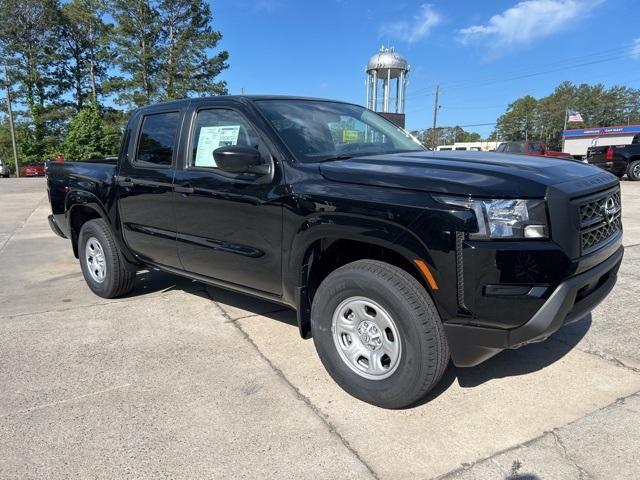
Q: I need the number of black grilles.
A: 1